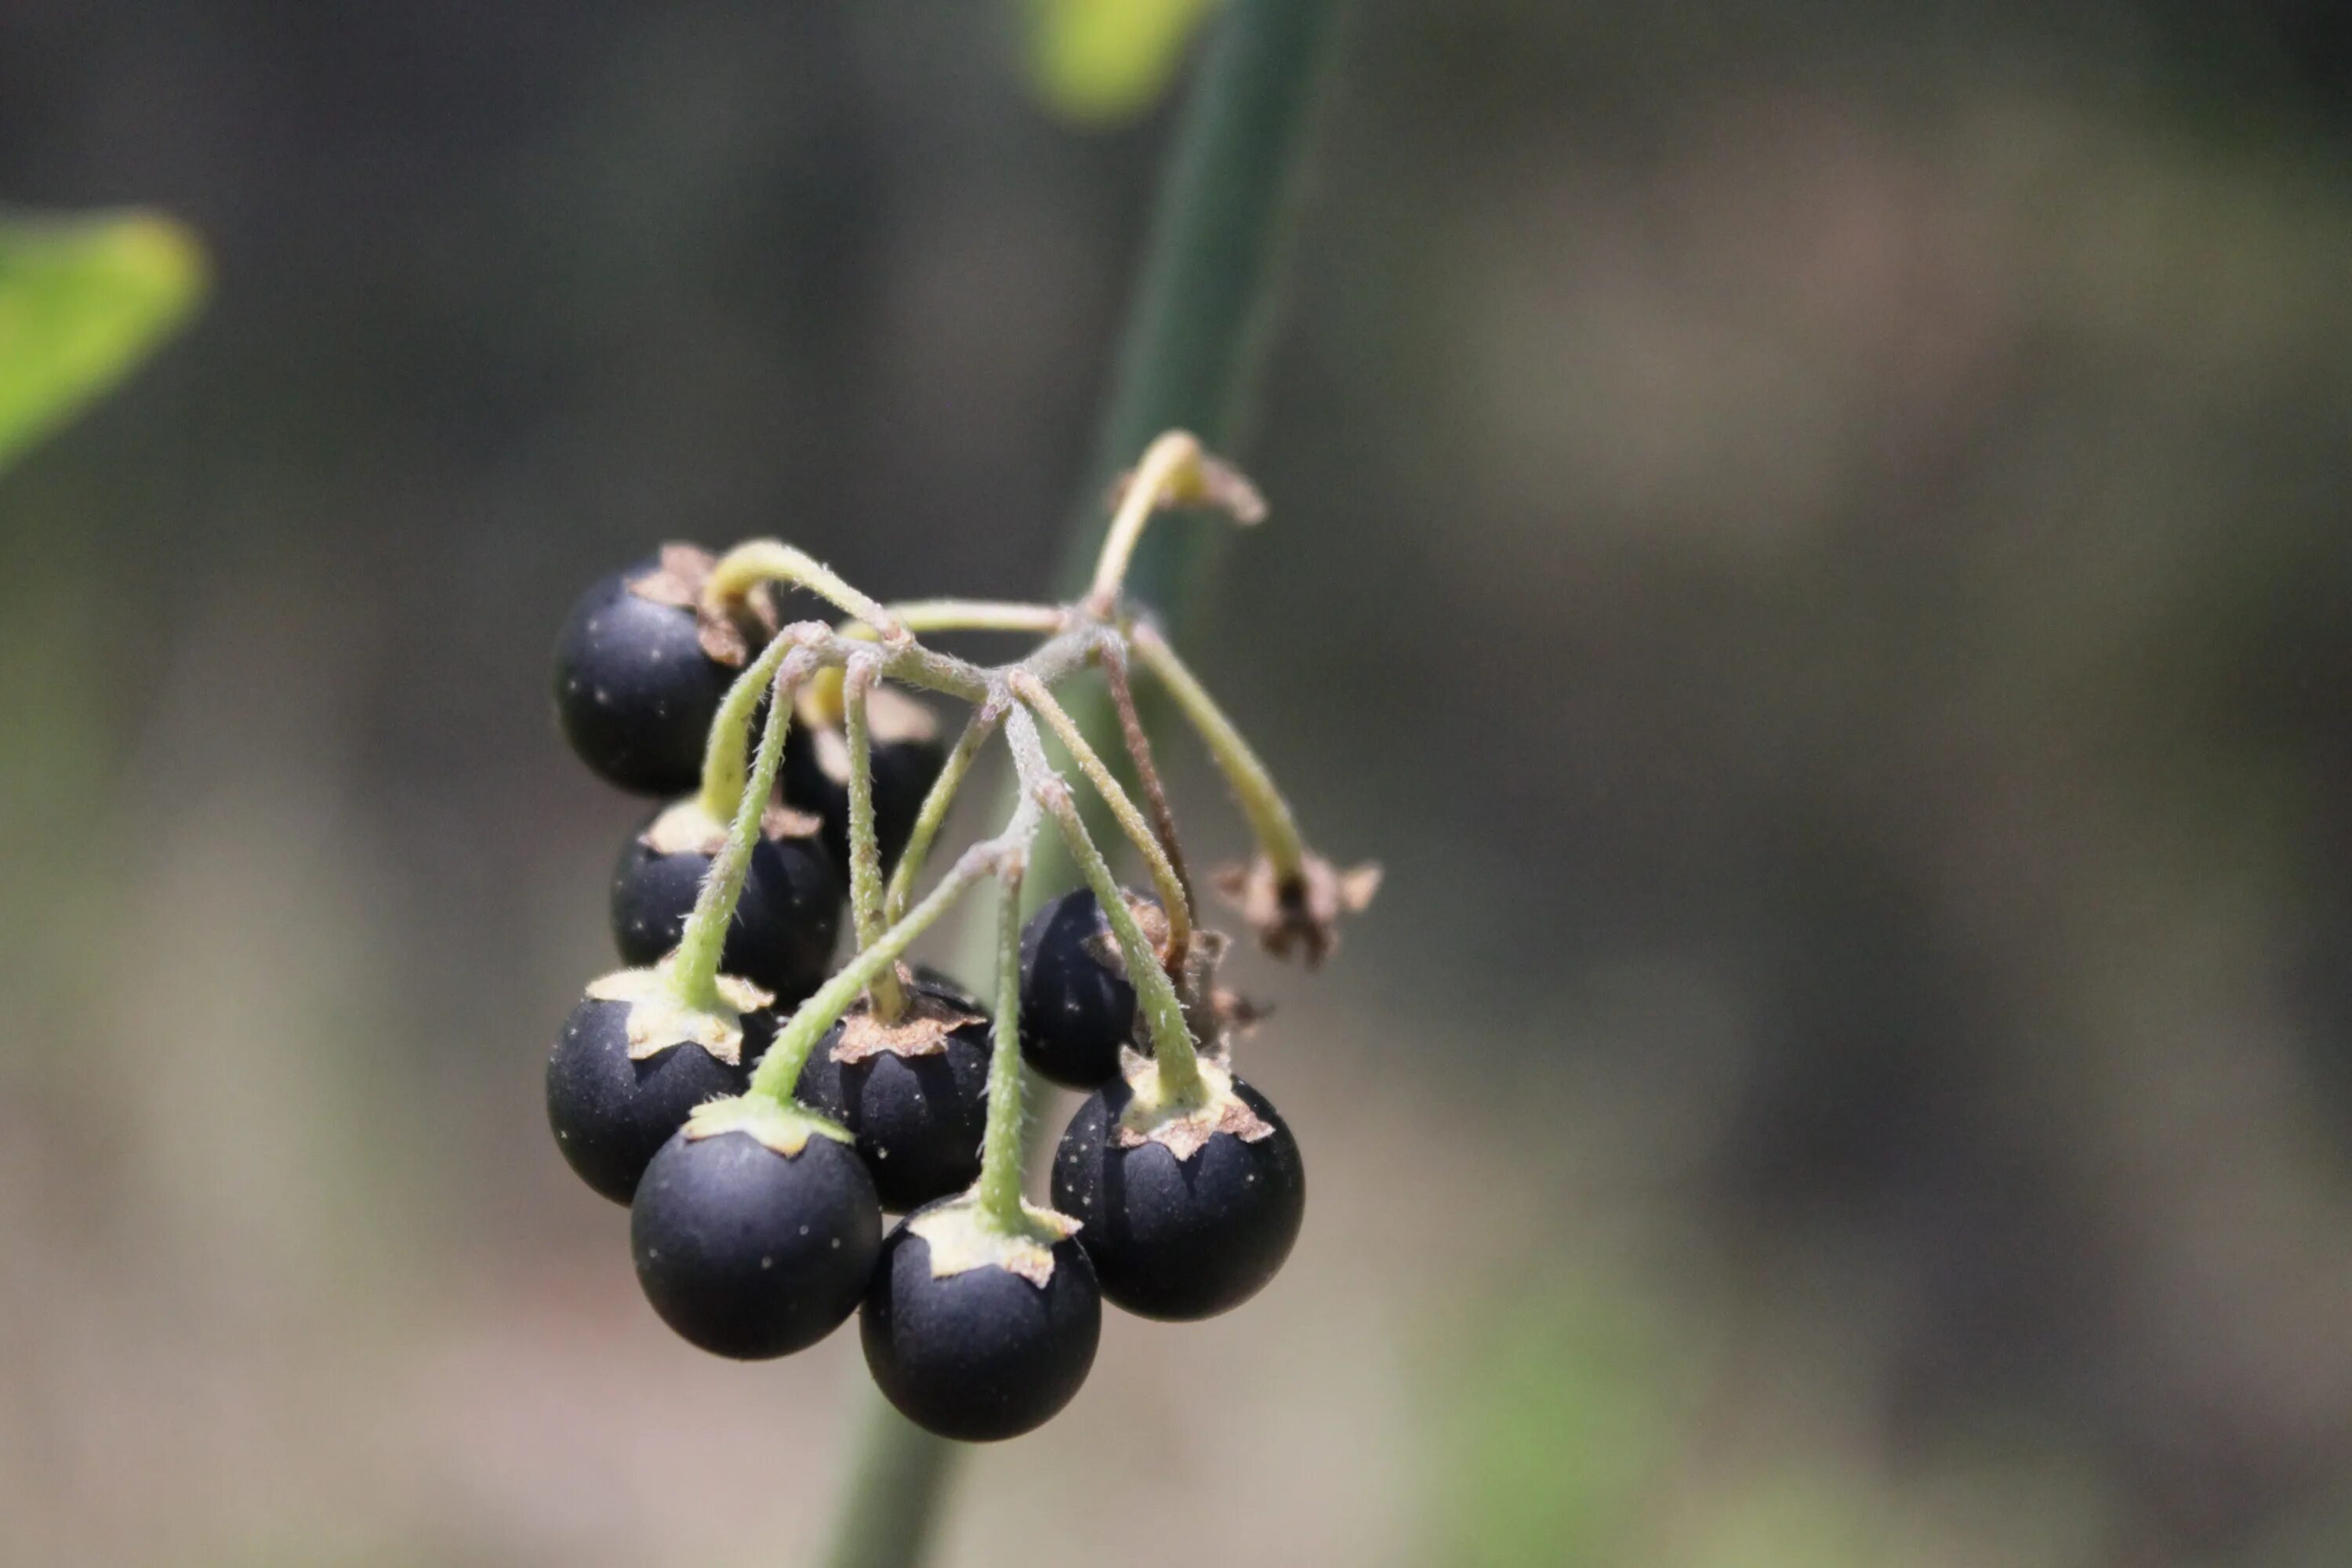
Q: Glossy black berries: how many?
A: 9